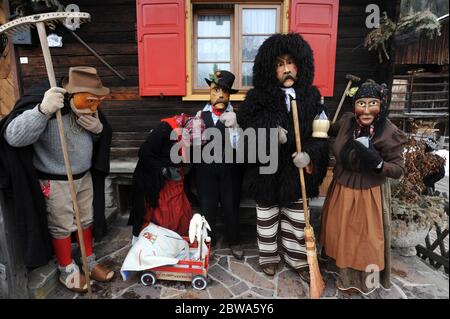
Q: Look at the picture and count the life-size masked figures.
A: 5